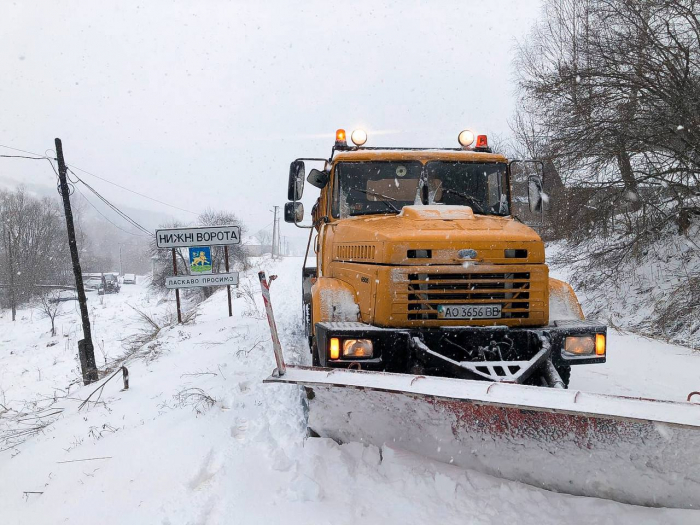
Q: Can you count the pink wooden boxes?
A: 0